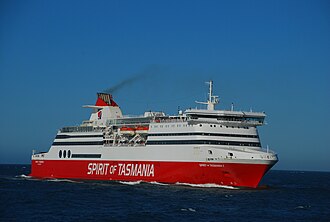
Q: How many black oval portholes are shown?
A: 3